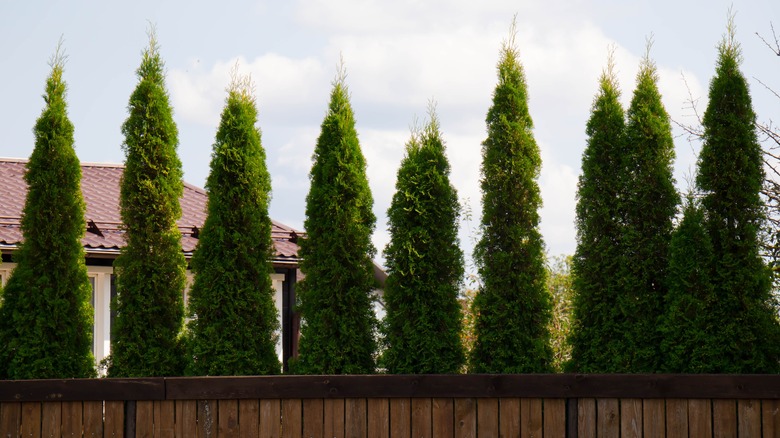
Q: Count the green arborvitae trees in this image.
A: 10